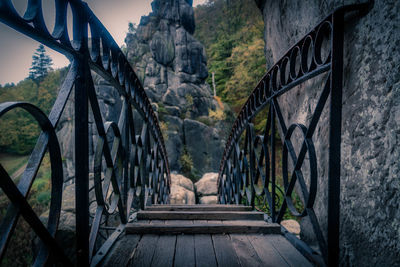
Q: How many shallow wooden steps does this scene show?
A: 3